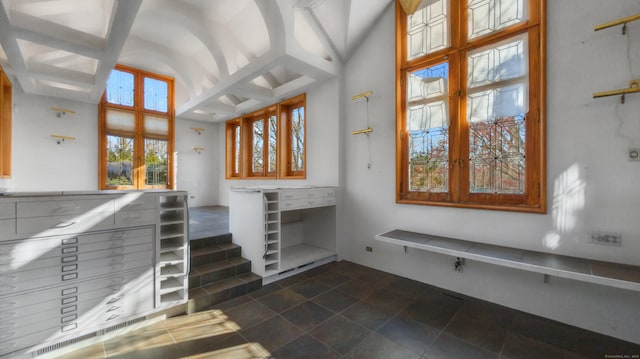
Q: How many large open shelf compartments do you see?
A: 1